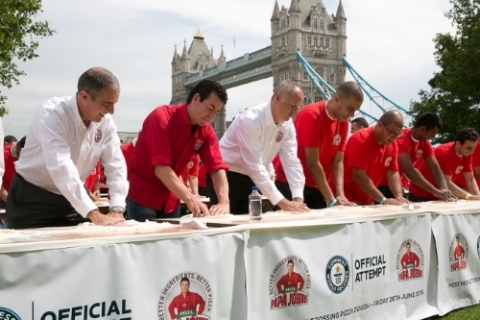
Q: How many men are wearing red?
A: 5